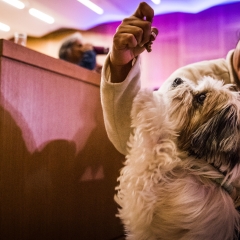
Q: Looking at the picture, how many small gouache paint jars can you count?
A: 0